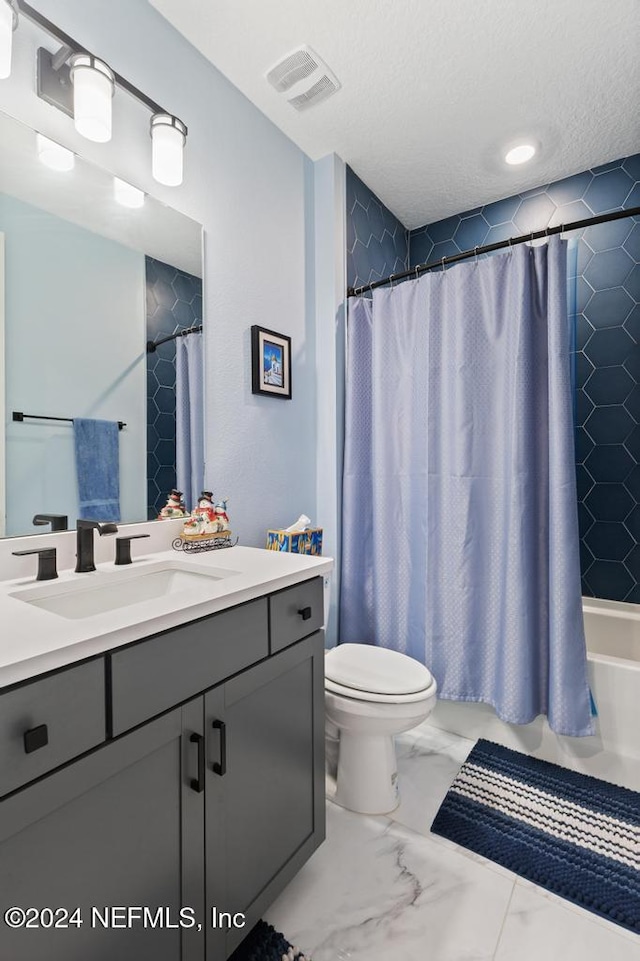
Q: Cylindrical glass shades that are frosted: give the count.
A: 3